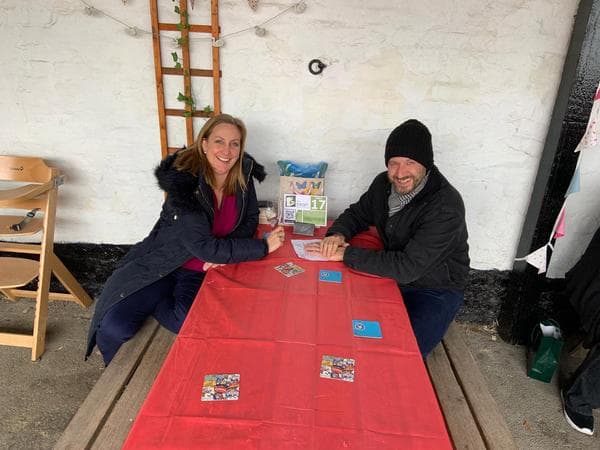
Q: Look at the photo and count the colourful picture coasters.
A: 3